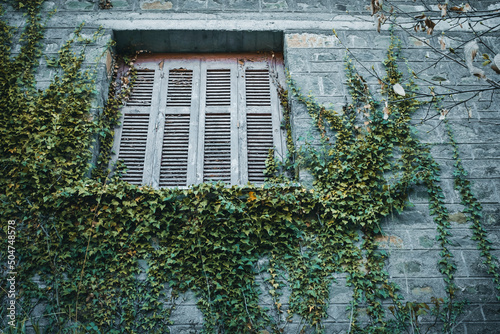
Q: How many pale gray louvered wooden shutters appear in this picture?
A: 4